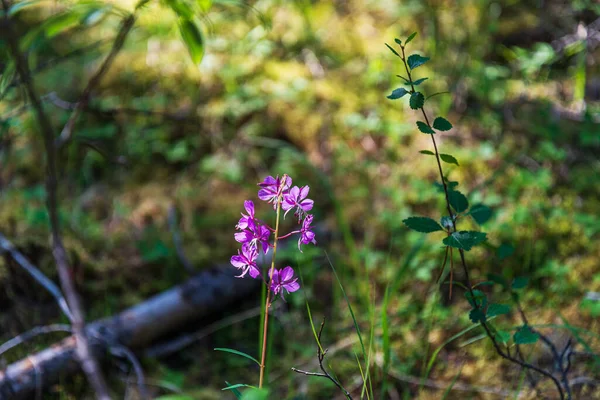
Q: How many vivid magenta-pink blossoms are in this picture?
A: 7